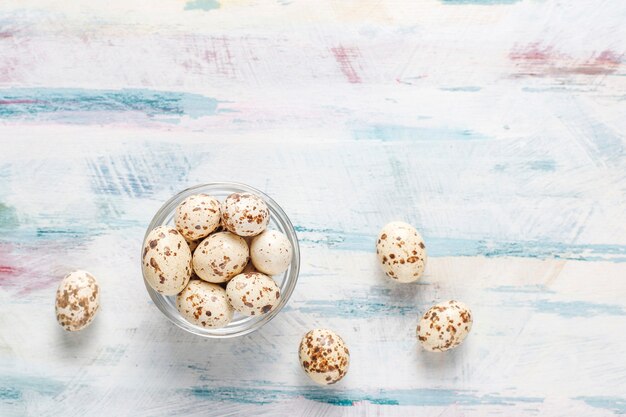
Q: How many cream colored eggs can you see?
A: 11